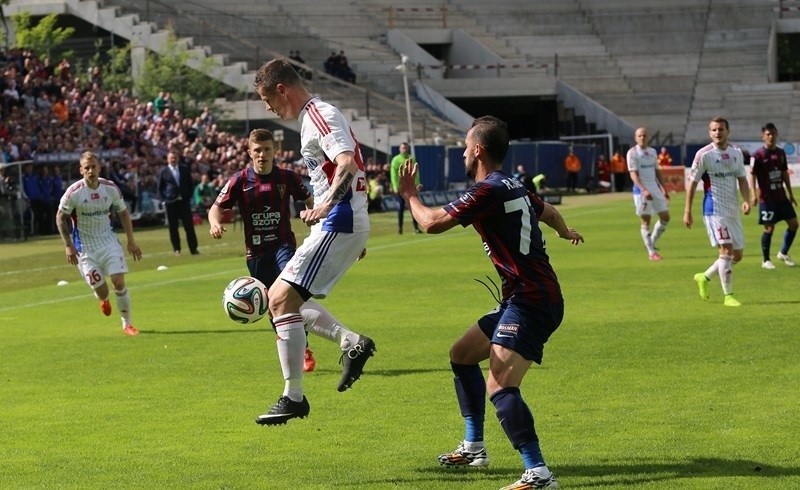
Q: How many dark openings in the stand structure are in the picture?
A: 3